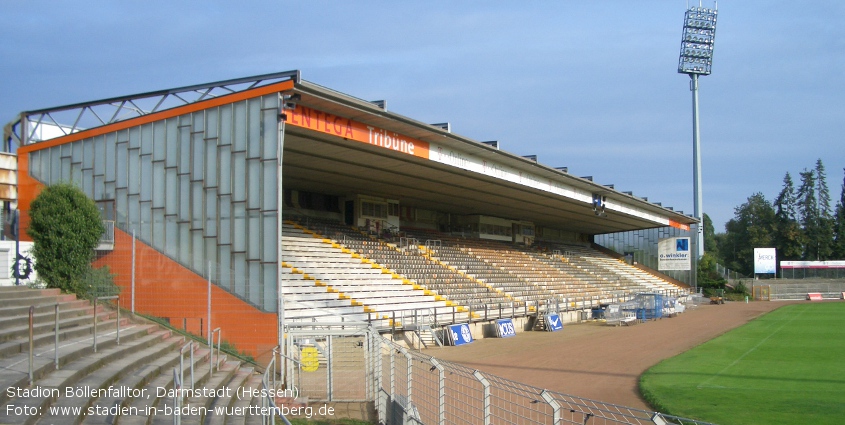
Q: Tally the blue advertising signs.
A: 3